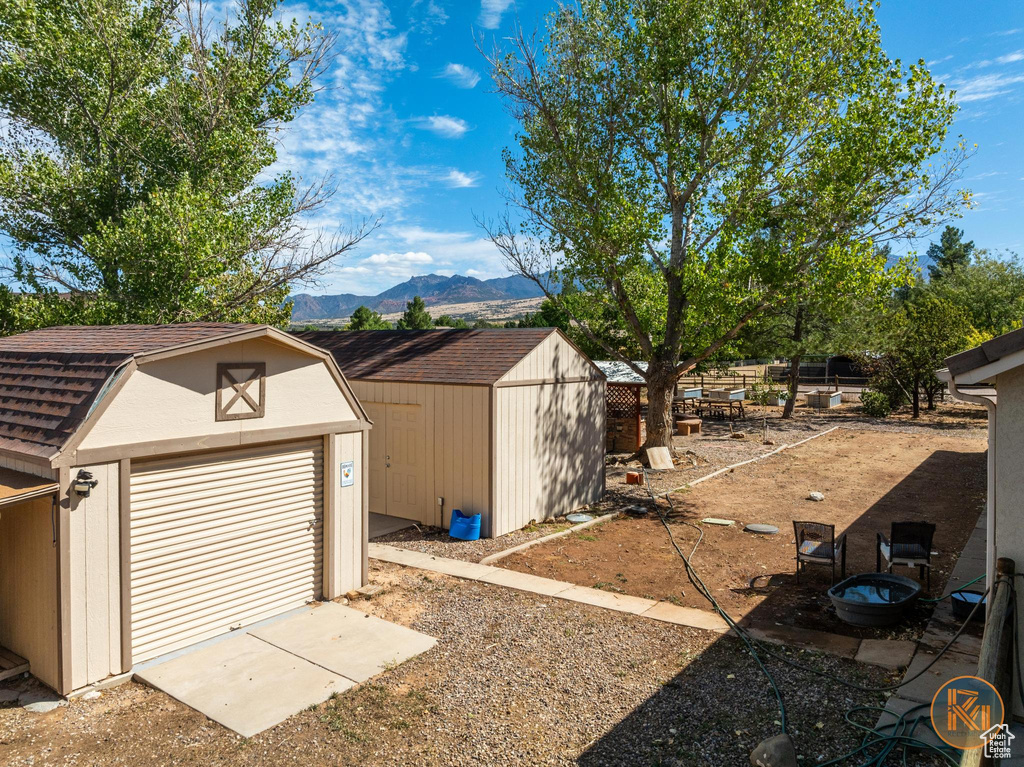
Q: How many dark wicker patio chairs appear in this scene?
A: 2